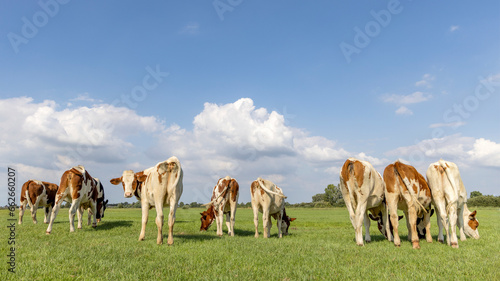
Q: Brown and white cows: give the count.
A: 8